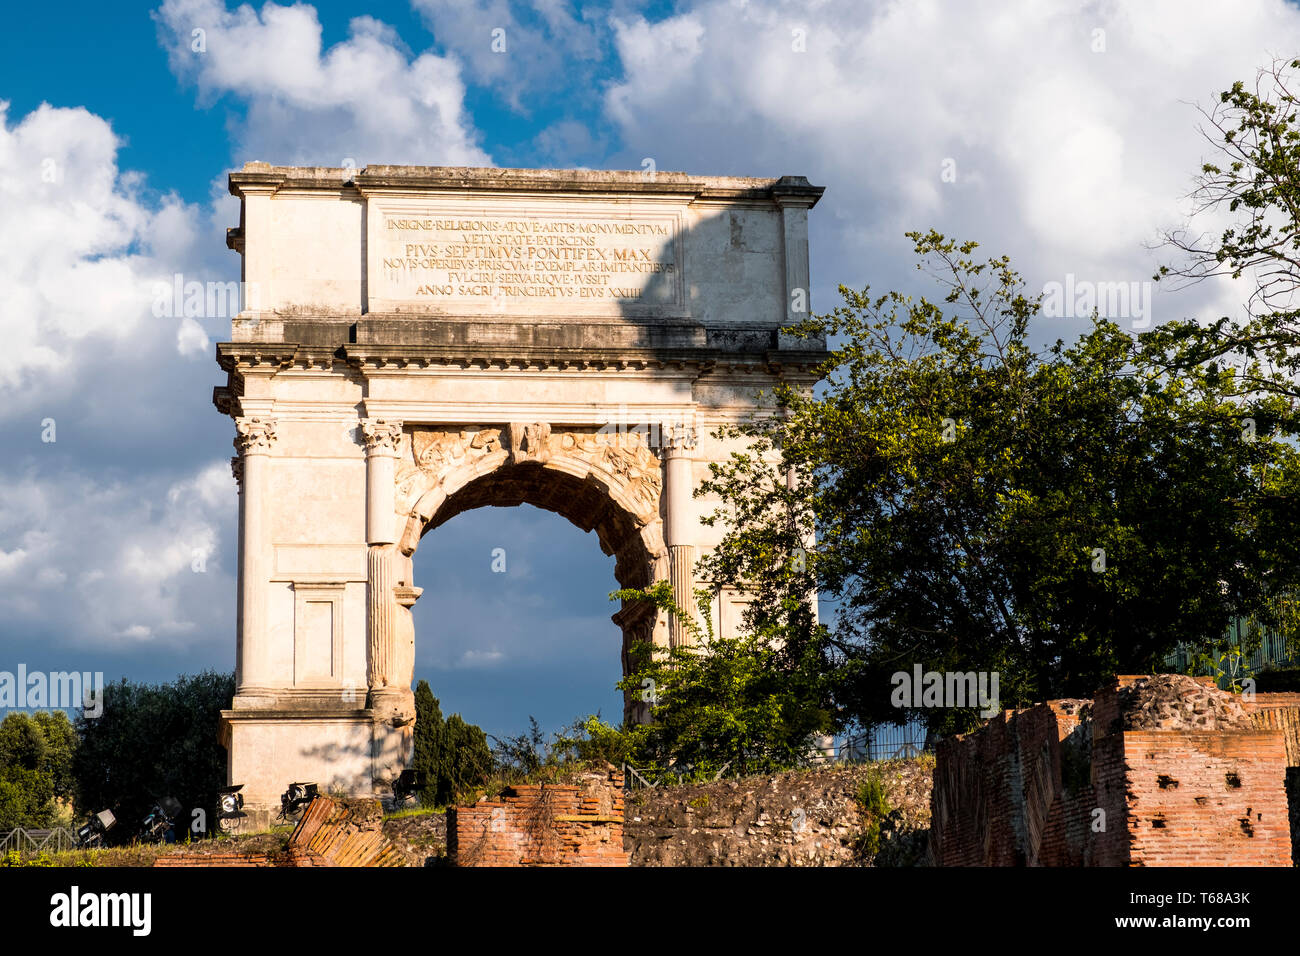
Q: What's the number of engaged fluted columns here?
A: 2